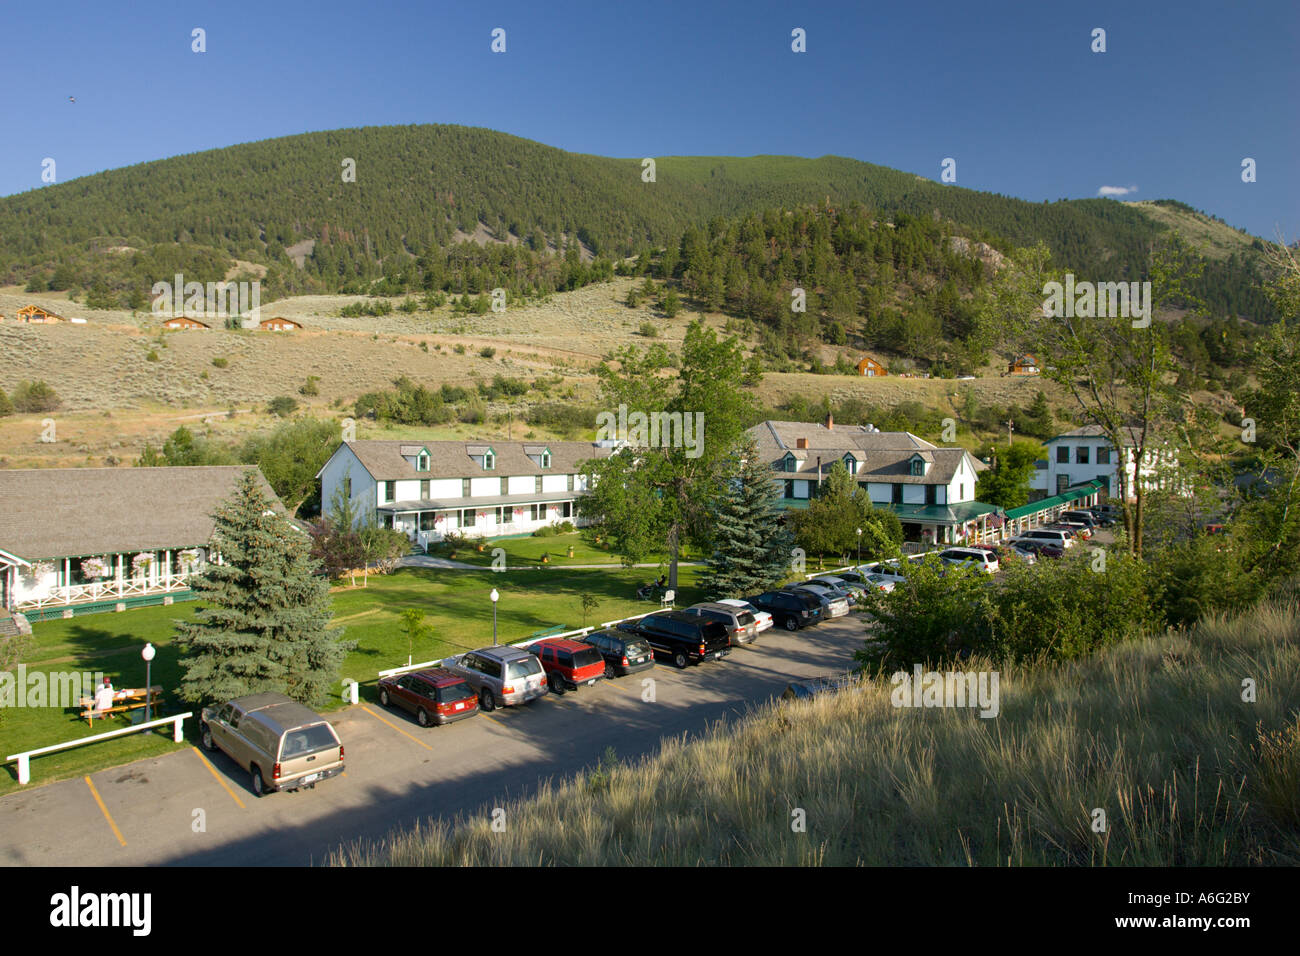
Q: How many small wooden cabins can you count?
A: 5